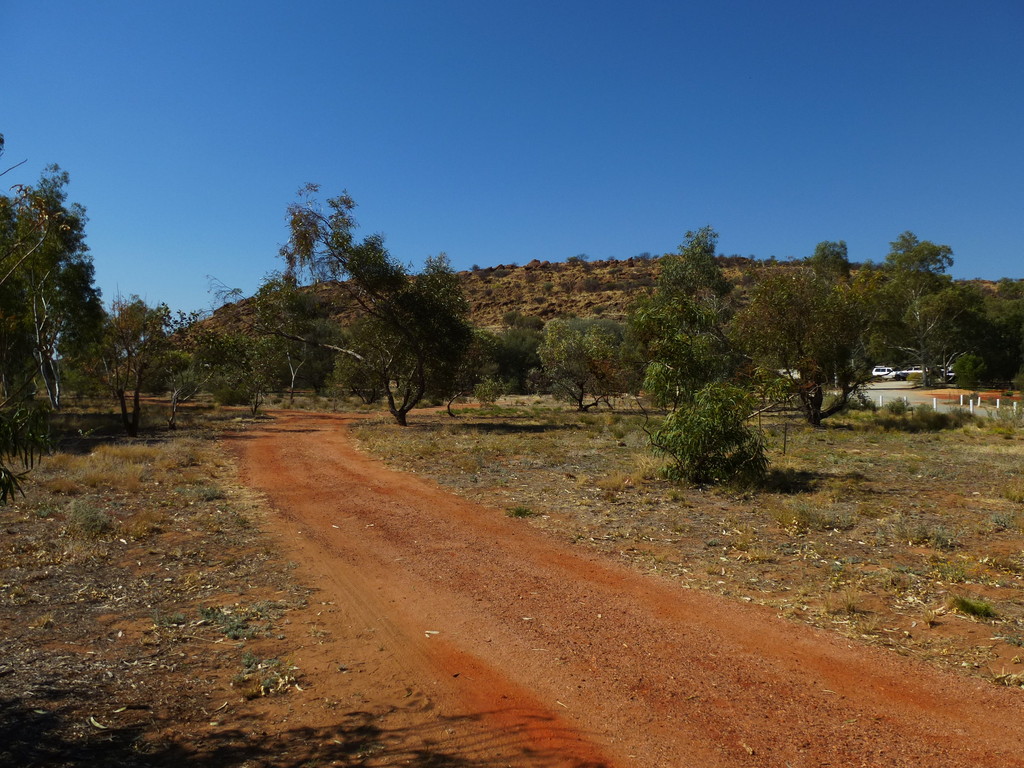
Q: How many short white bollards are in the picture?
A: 8